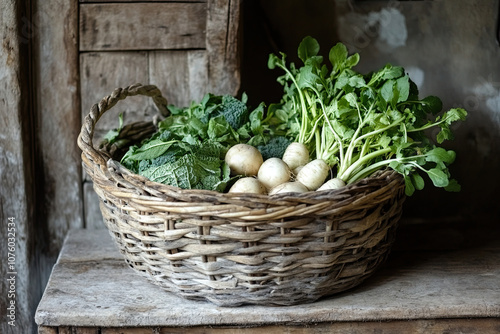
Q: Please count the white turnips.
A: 7